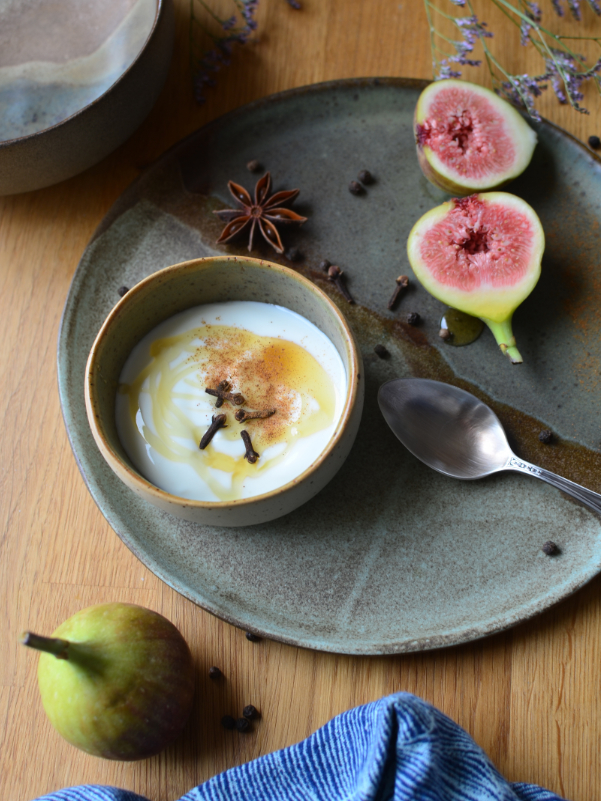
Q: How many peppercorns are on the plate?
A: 11